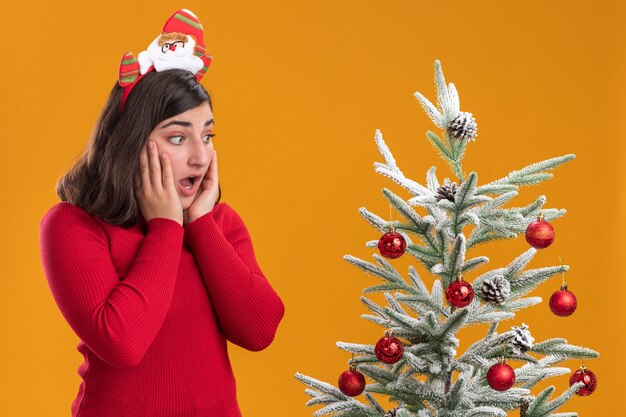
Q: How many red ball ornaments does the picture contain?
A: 8